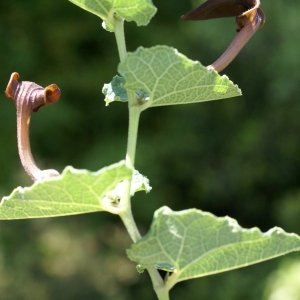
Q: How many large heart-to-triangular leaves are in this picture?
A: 4